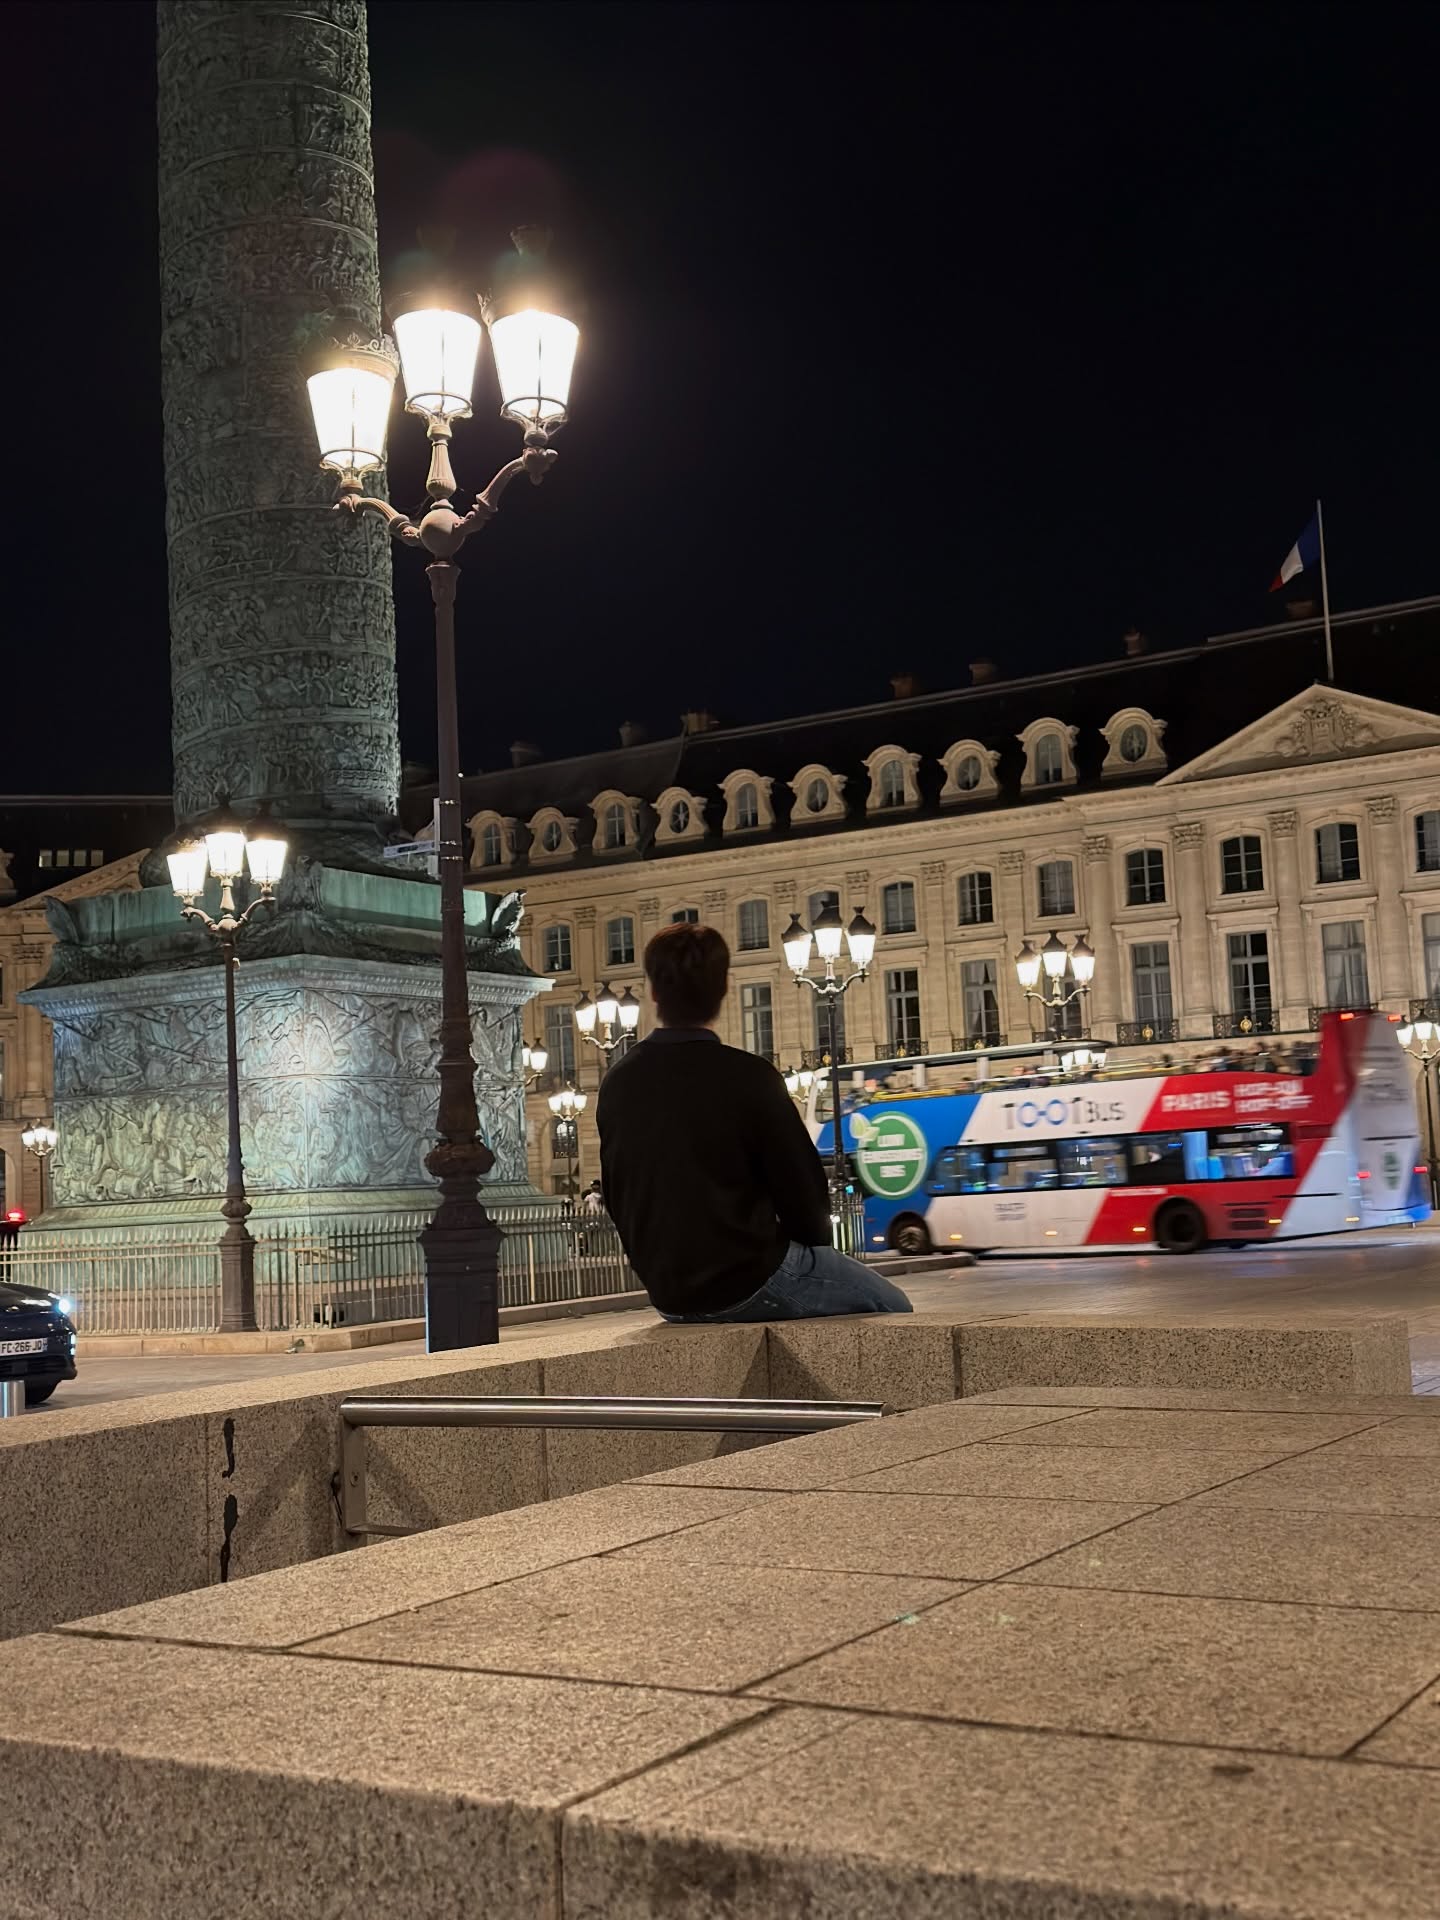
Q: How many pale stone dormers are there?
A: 10